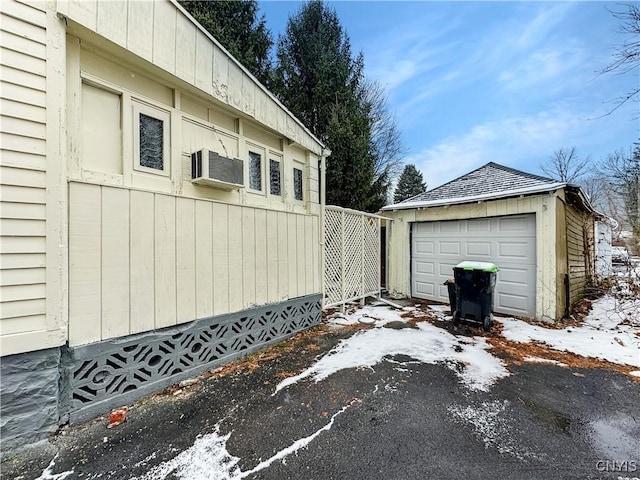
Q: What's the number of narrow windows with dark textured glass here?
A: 4